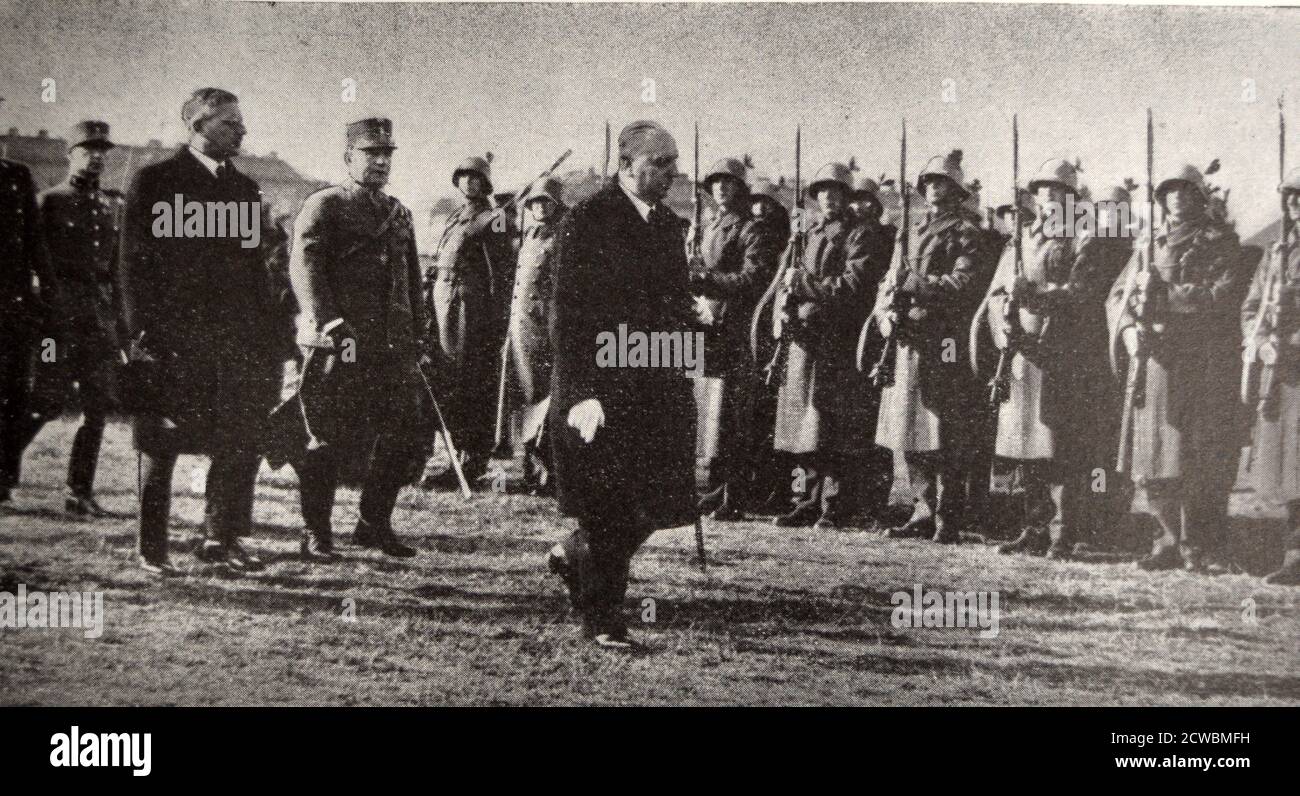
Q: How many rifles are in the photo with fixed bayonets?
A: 7